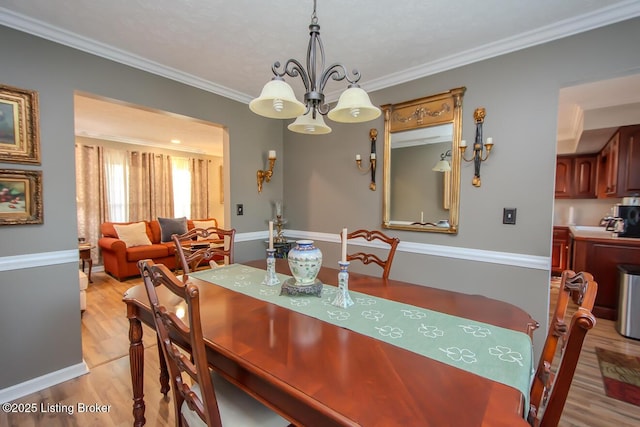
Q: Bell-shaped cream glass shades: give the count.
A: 3